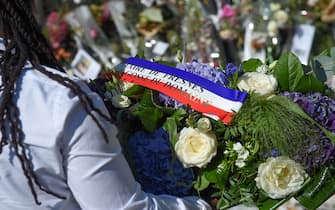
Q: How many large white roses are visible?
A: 3